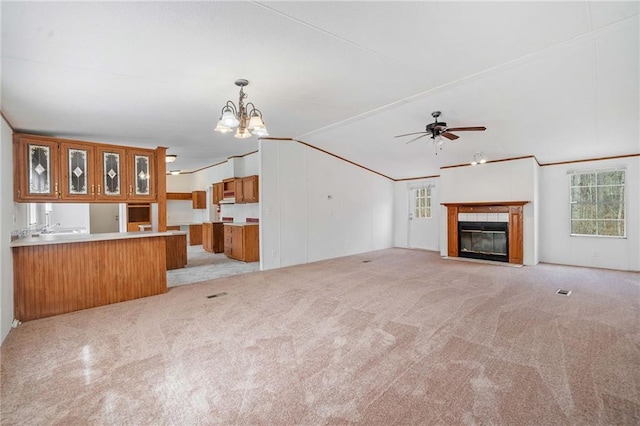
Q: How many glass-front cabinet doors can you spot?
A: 4